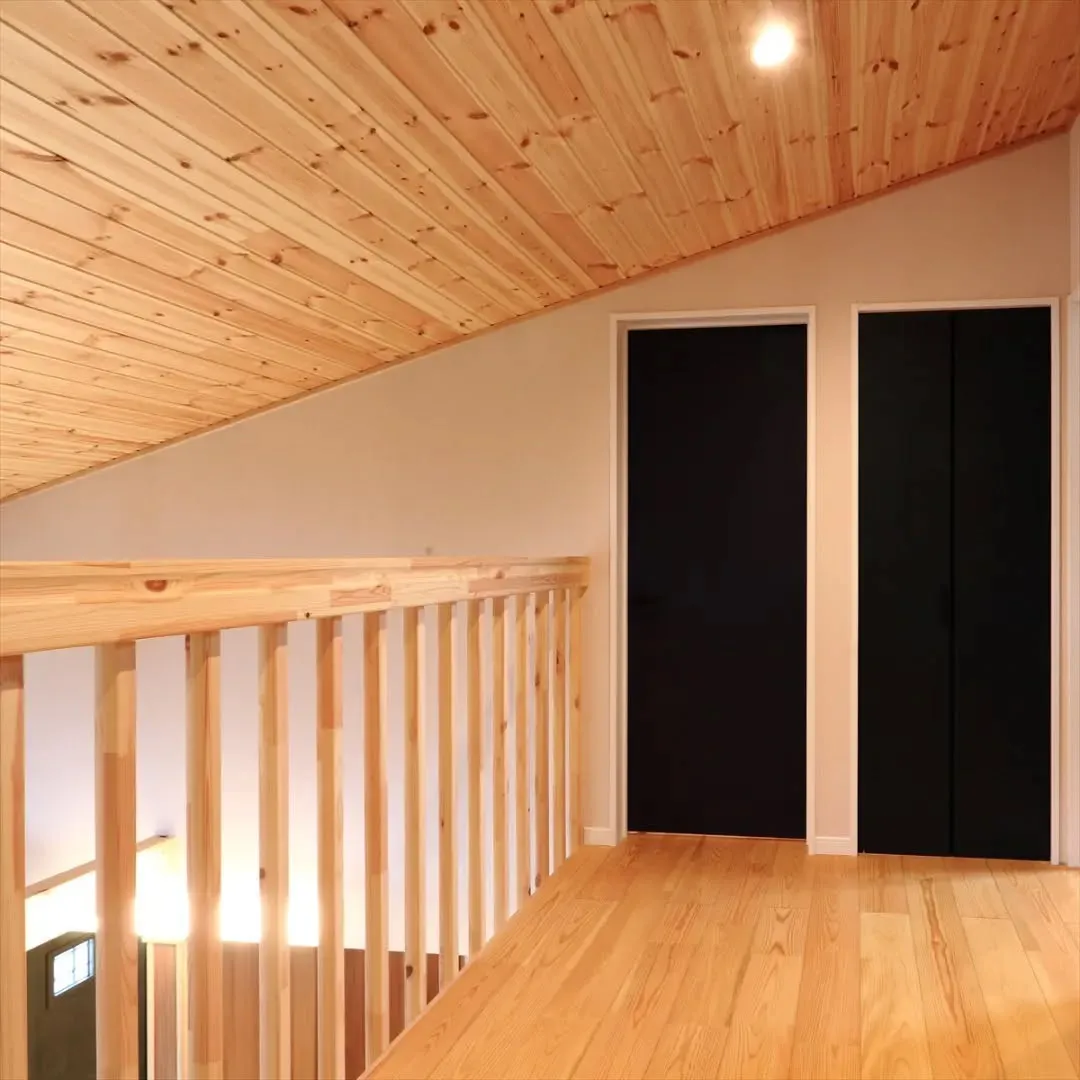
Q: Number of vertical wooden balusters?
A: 14